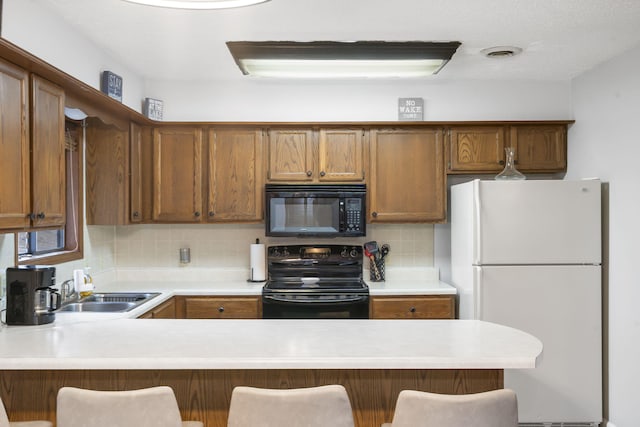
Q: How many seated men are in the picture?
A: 0